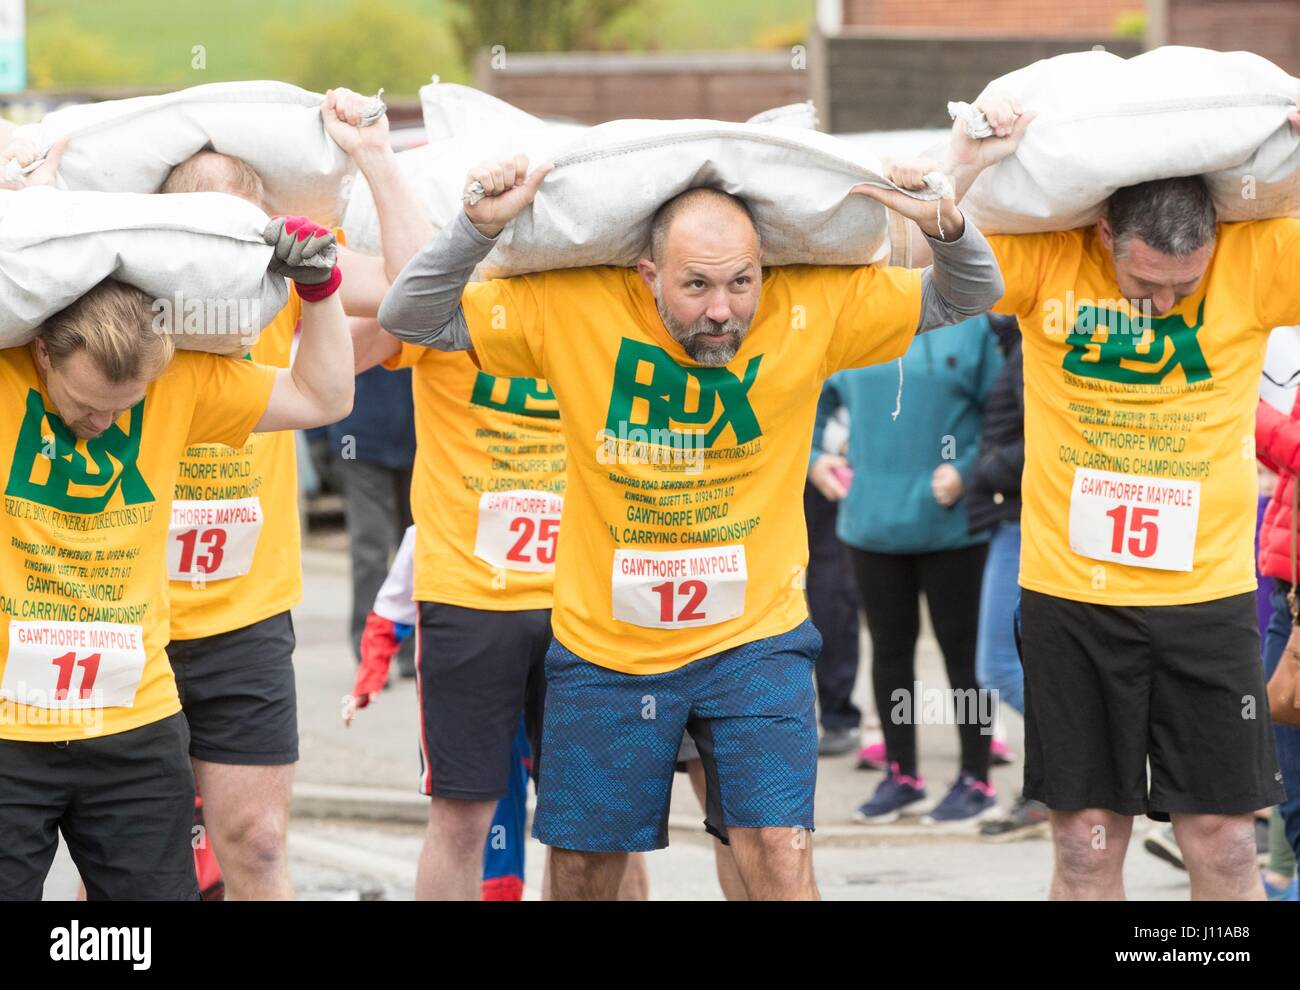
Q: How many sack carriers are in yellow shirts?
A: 5